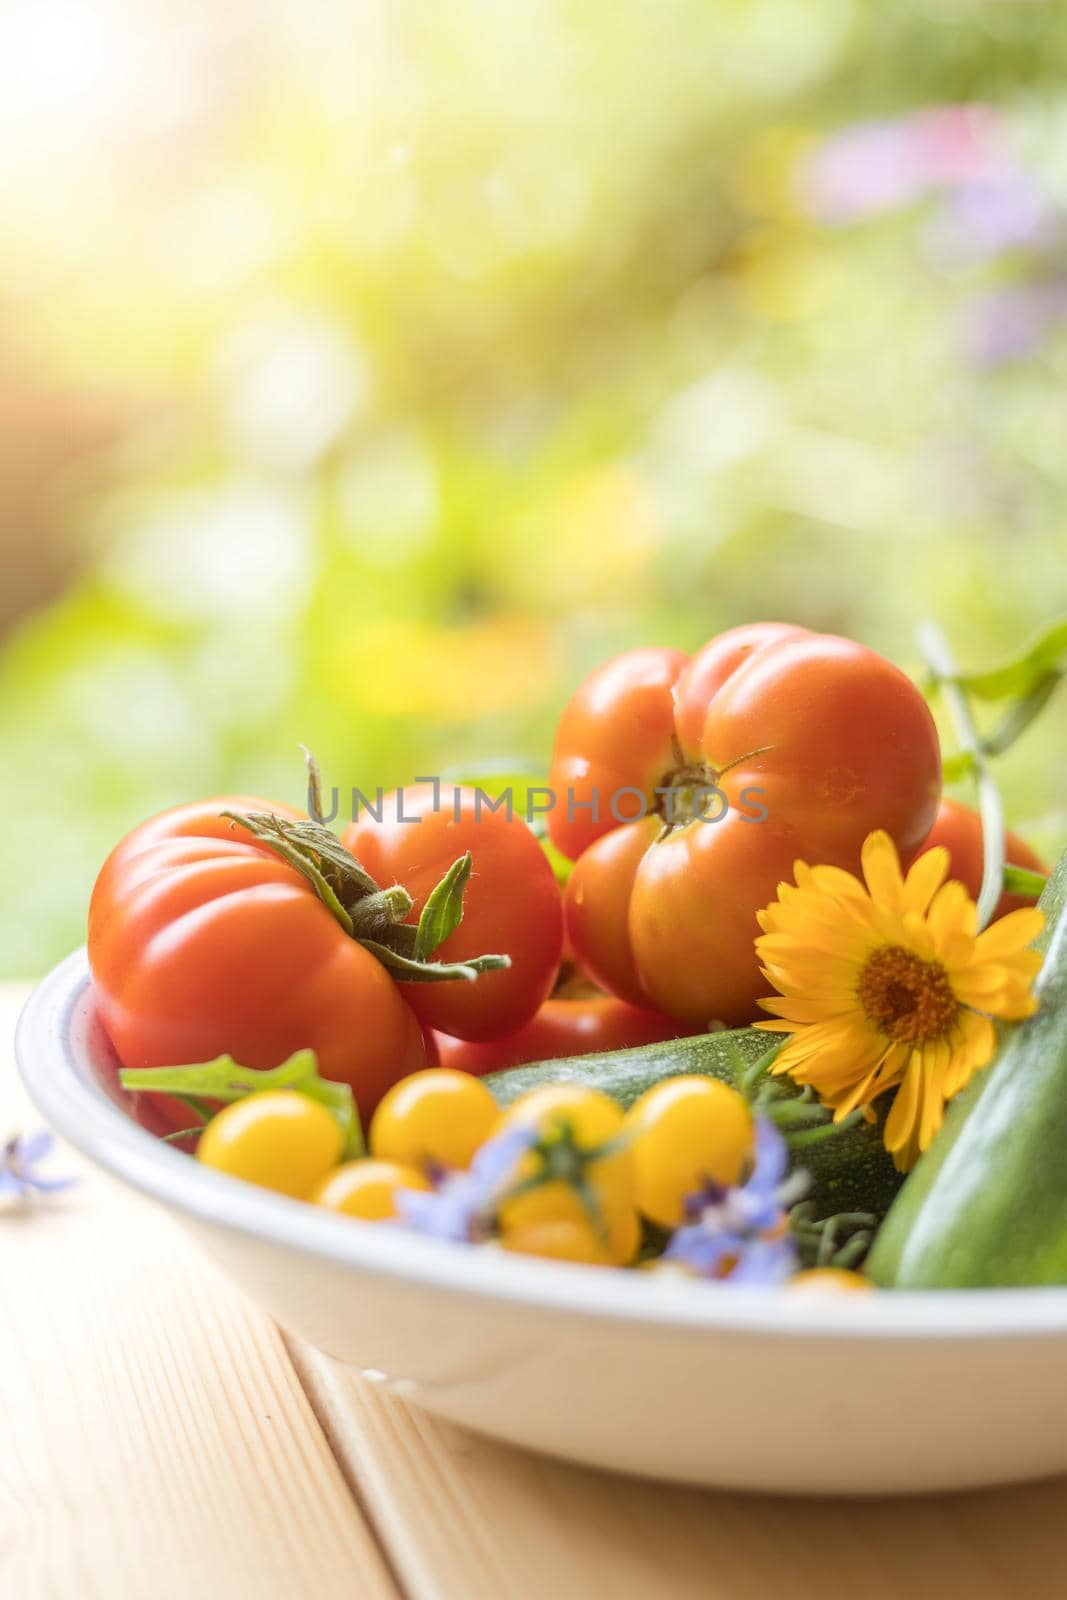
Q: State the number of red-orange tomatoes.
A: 5